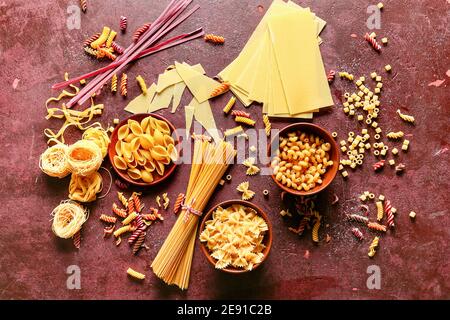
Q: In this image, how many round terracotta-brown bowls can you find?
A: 3